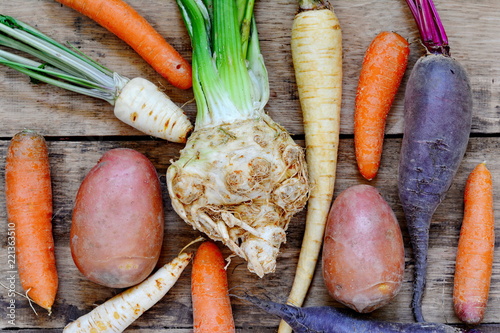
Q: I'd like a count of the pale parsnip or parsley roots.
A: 3